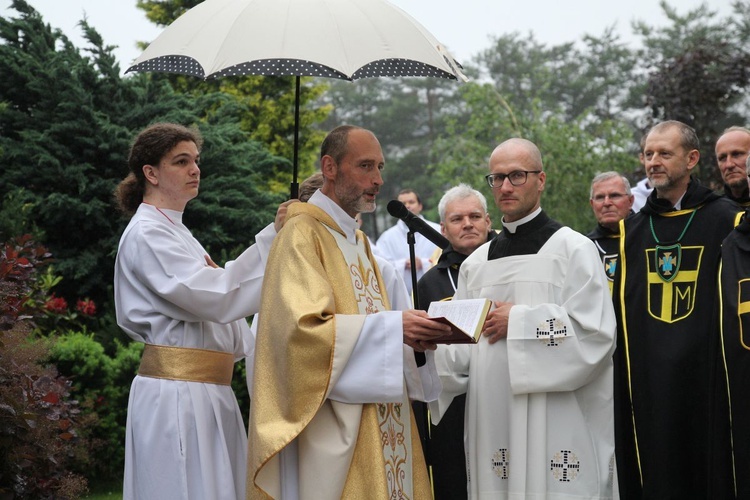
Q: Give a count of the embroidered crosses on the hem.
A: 2